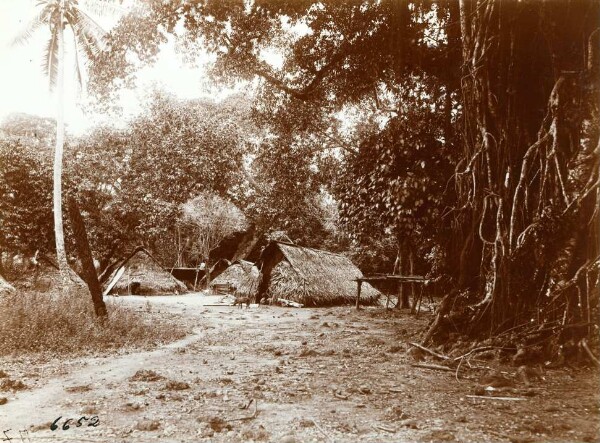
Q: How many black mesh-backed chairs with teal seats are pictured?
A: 0